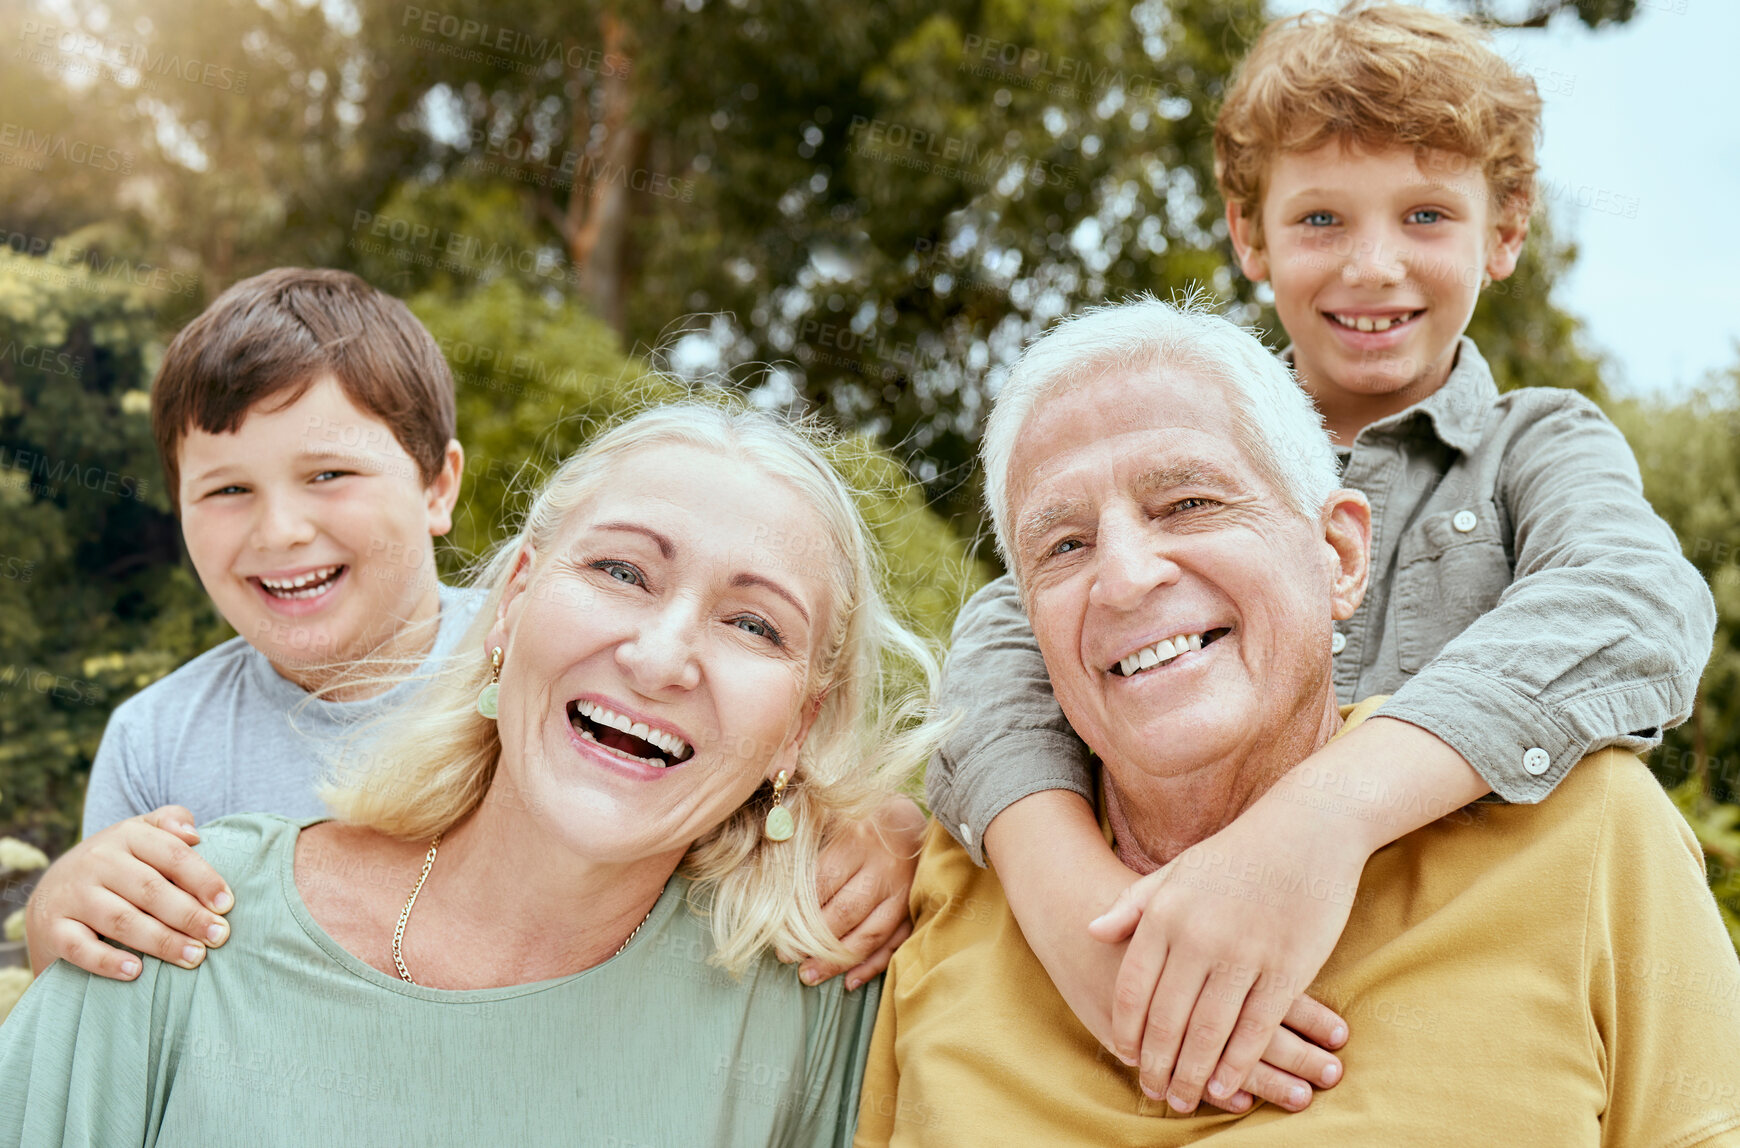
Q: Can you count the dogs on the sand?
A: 0